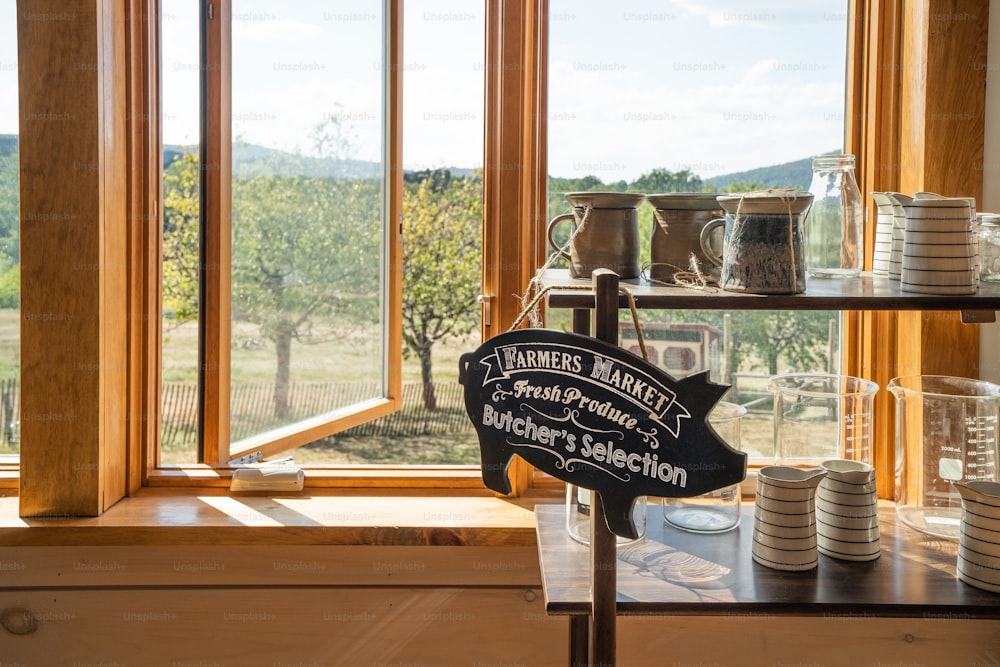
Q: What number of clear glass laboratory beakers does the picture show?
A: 4